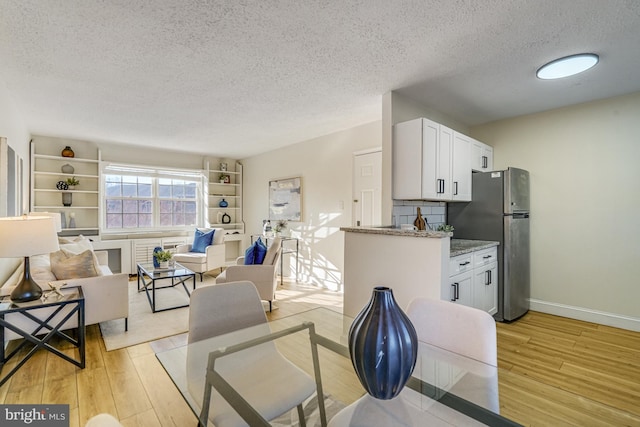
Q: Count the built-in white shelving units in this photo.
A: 2